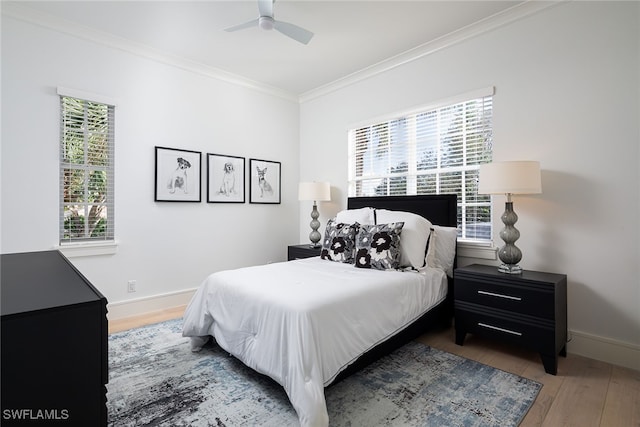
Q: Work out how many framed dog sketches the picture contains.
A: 3